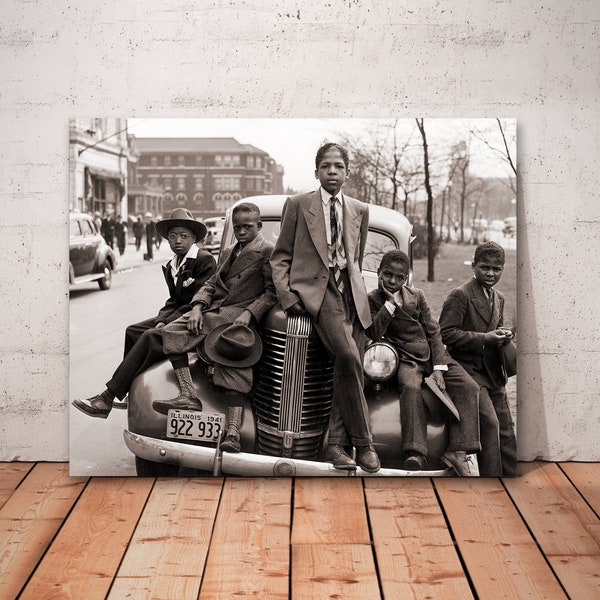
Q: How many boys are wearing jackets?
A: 5